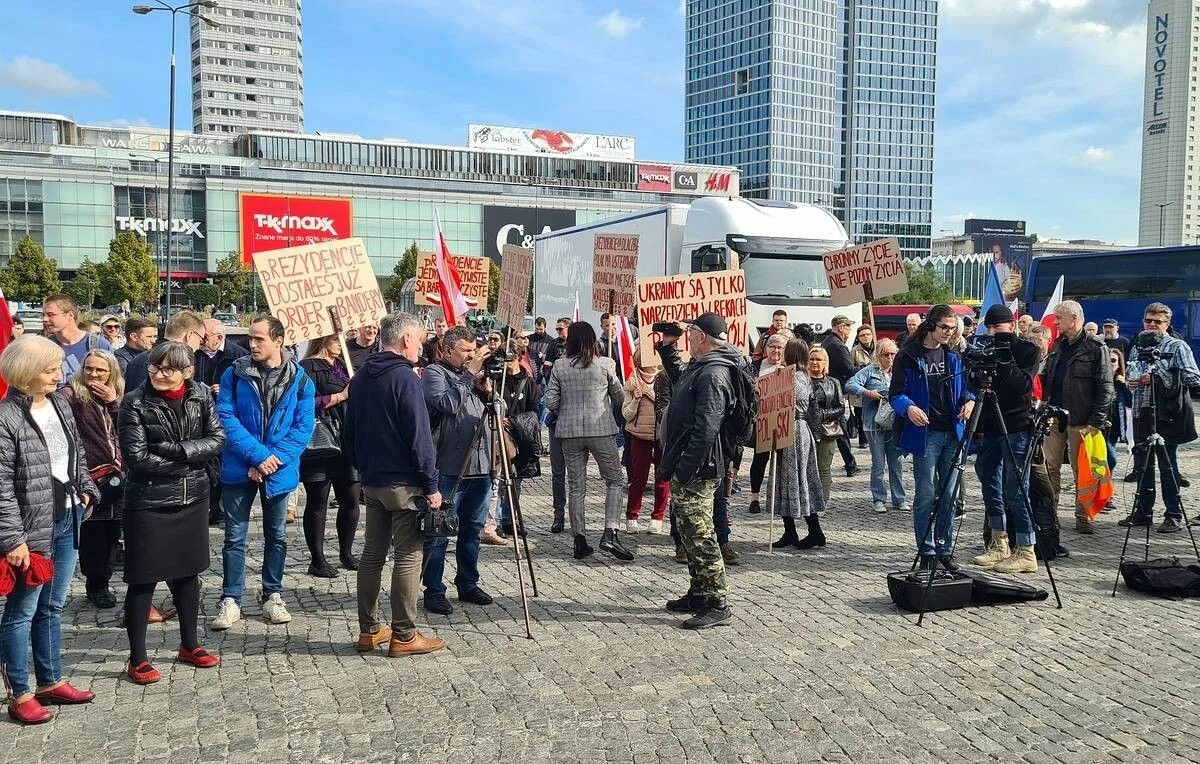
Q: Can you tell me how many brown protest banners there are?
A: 7